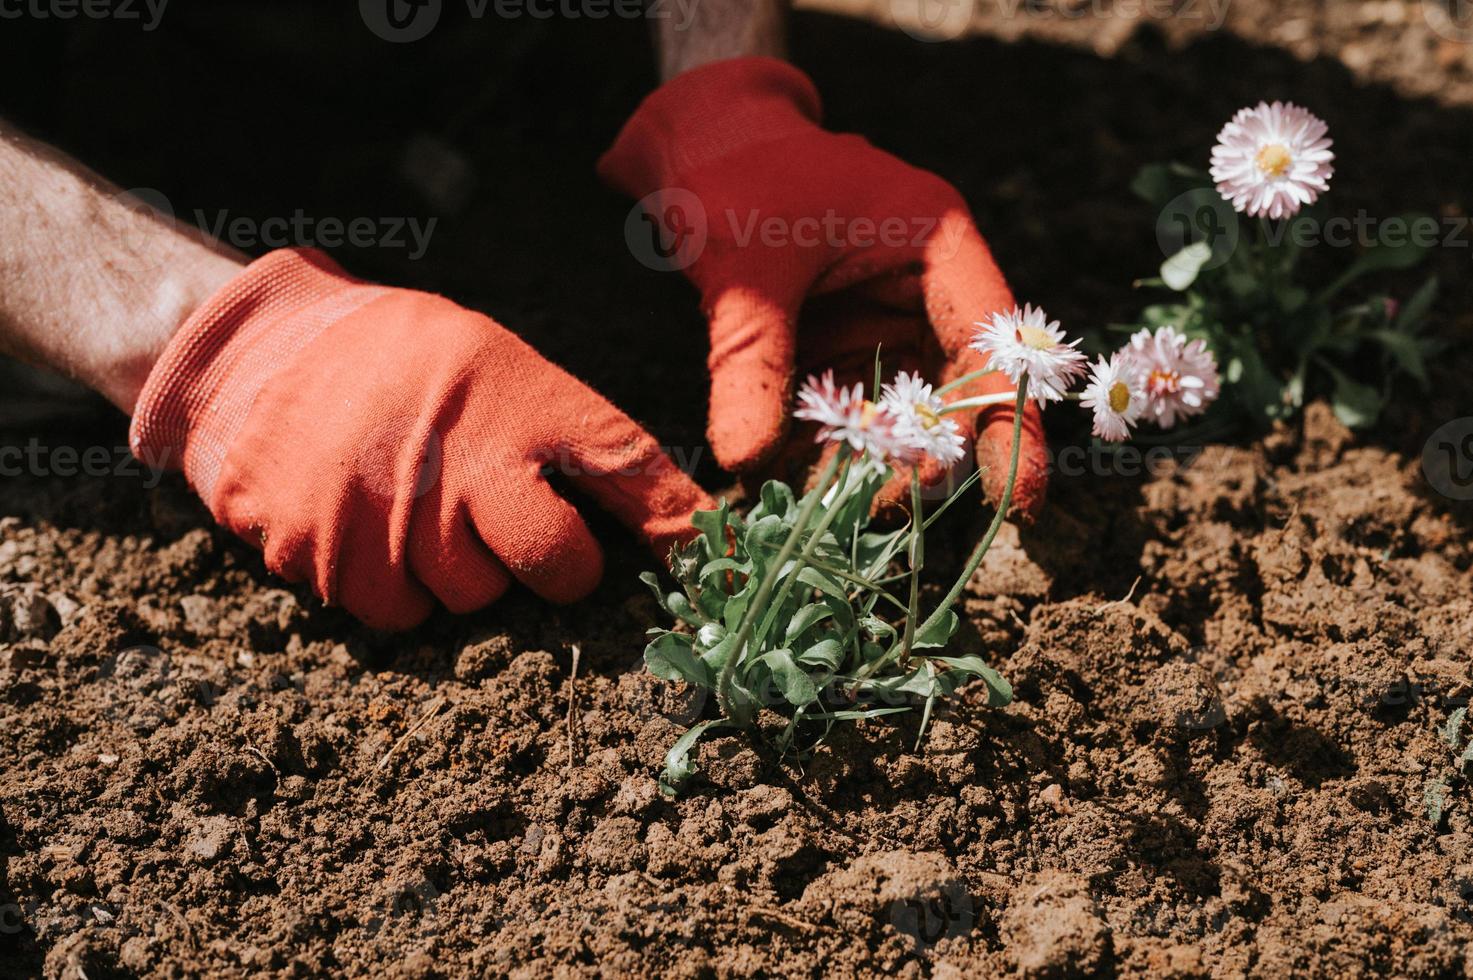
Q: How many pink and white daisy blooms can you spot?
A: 6